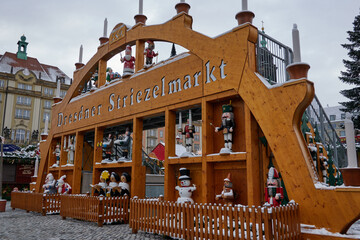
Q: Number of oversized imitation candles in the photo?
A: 10